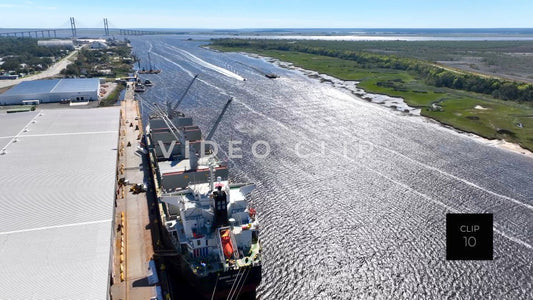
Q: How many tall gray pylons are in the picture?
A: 2